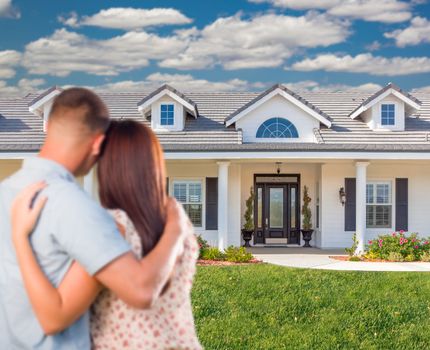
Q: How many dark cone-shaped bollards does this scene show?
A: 0